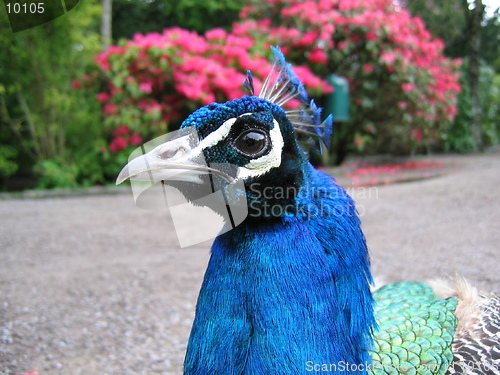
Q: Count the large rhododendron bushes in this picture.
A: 2